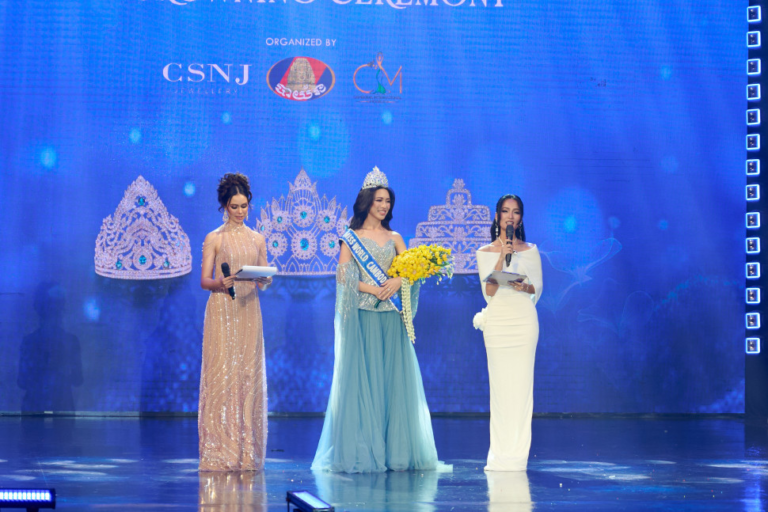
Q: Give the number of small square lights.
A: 14